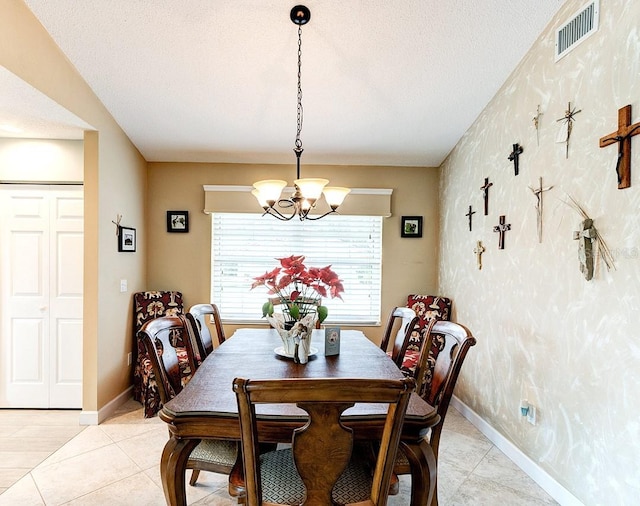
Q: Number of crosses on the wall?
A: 10